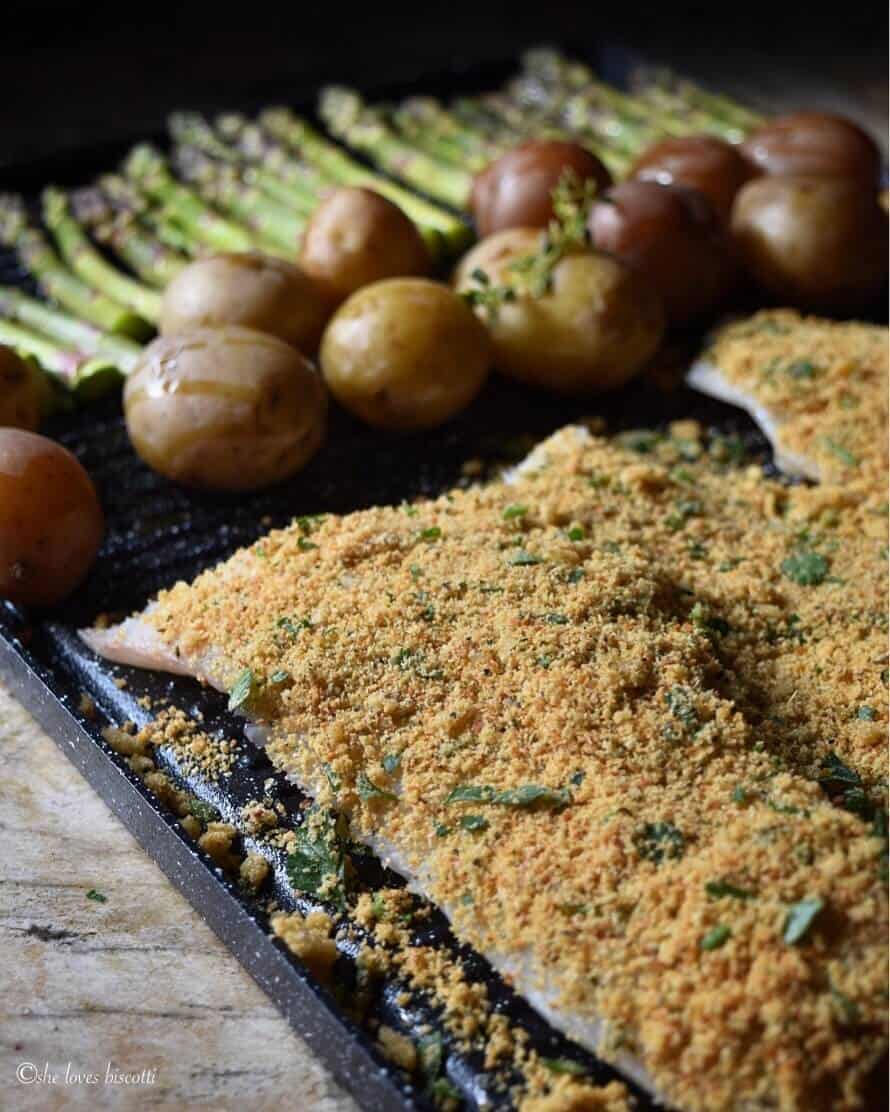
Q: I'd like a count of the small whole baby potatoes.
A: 12